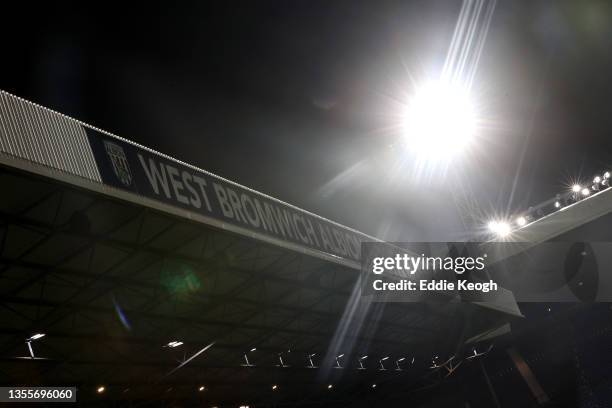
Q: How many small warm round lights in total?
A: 5